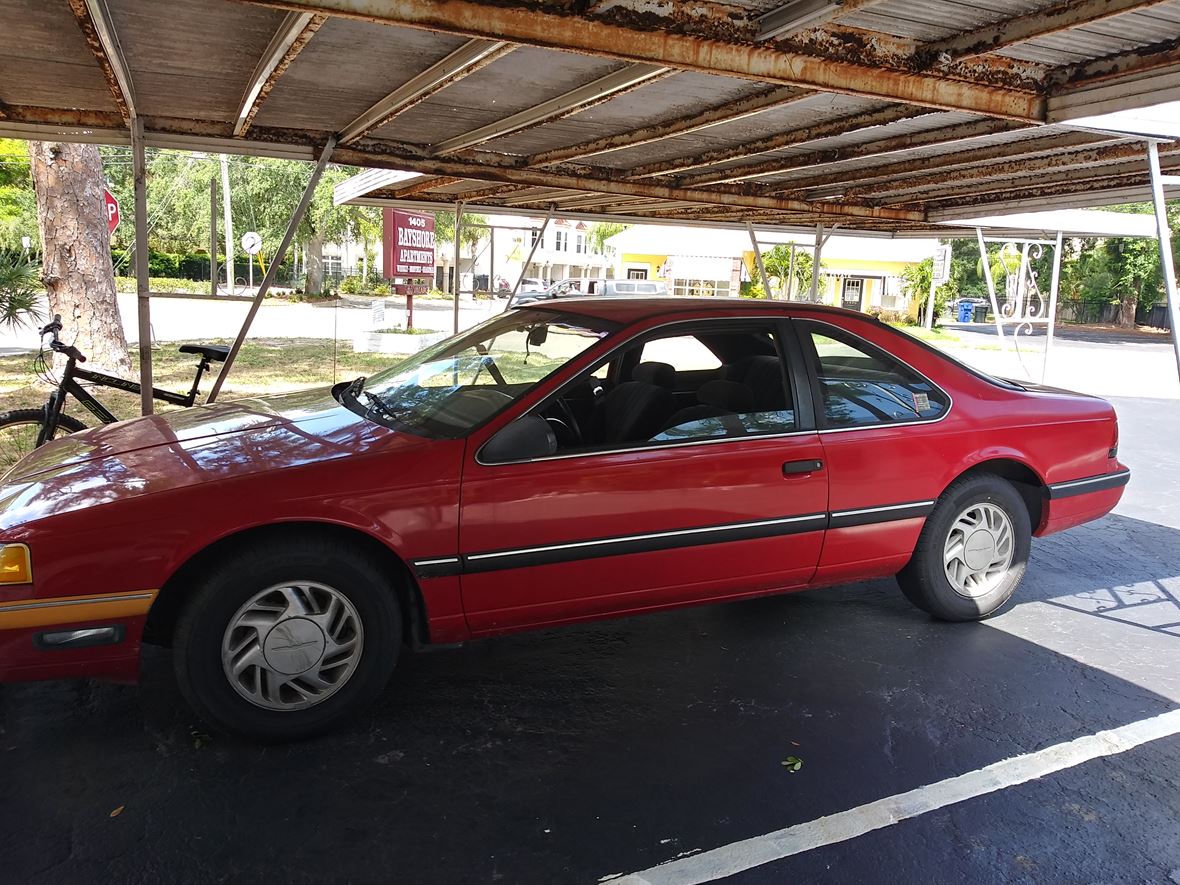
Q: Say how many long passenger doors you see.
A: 1